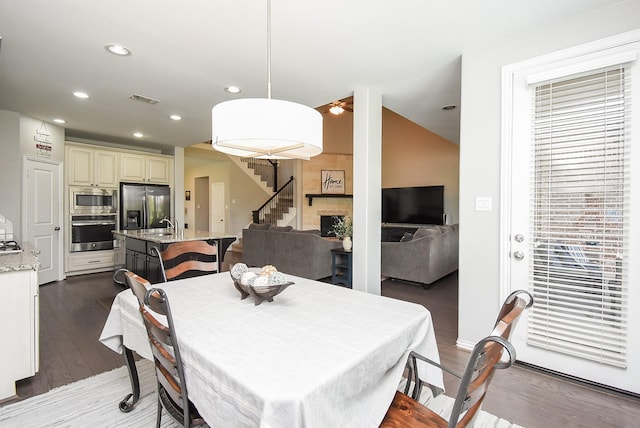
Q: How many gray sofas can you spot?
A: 2